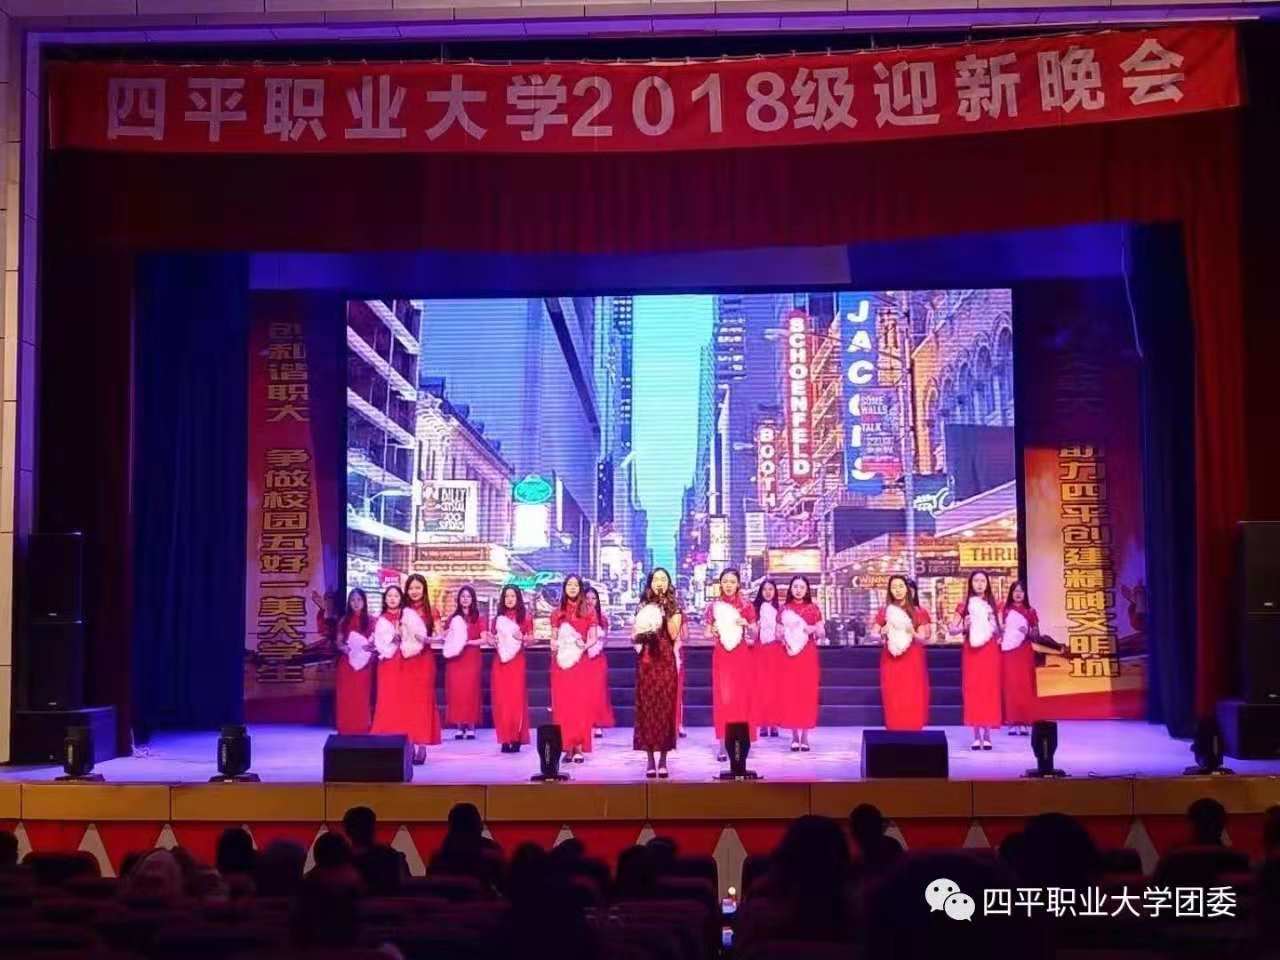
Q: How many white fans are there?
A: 14